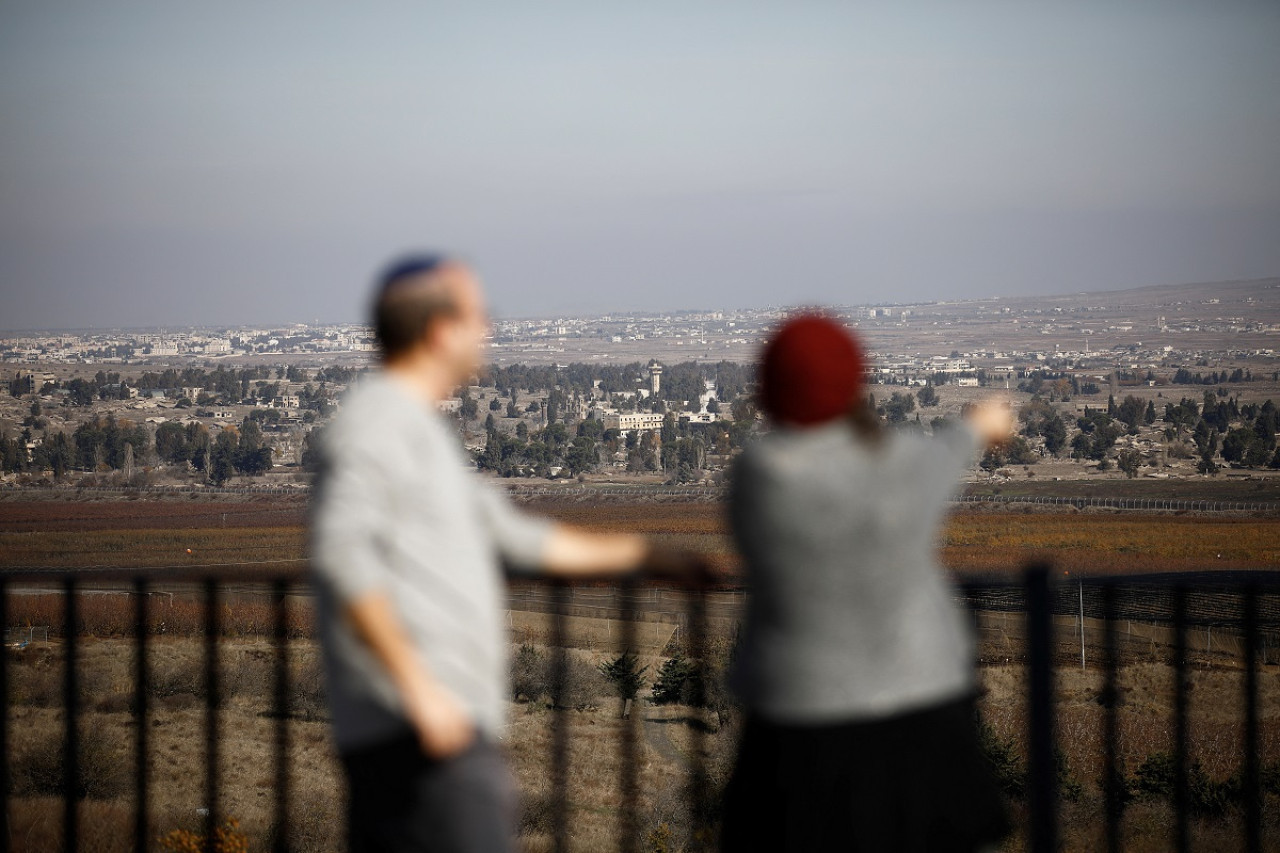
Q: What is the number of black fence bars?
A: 12